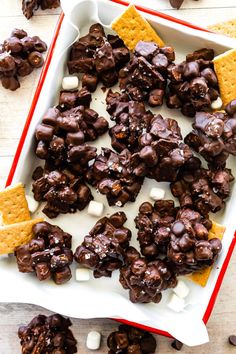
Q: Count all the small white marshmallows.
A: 9